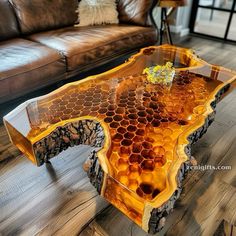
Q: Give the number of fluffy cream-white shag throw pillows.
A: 1